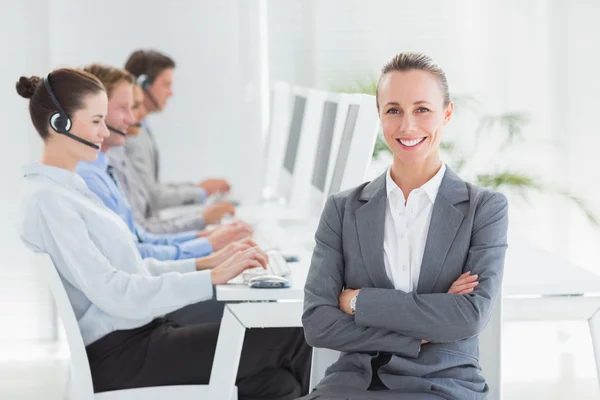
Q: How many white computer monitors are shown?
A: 4